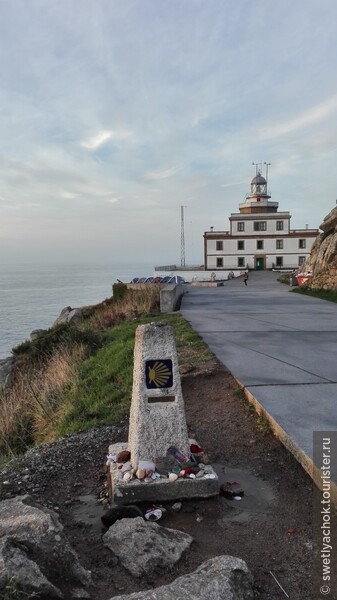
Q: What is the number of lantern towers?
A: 1